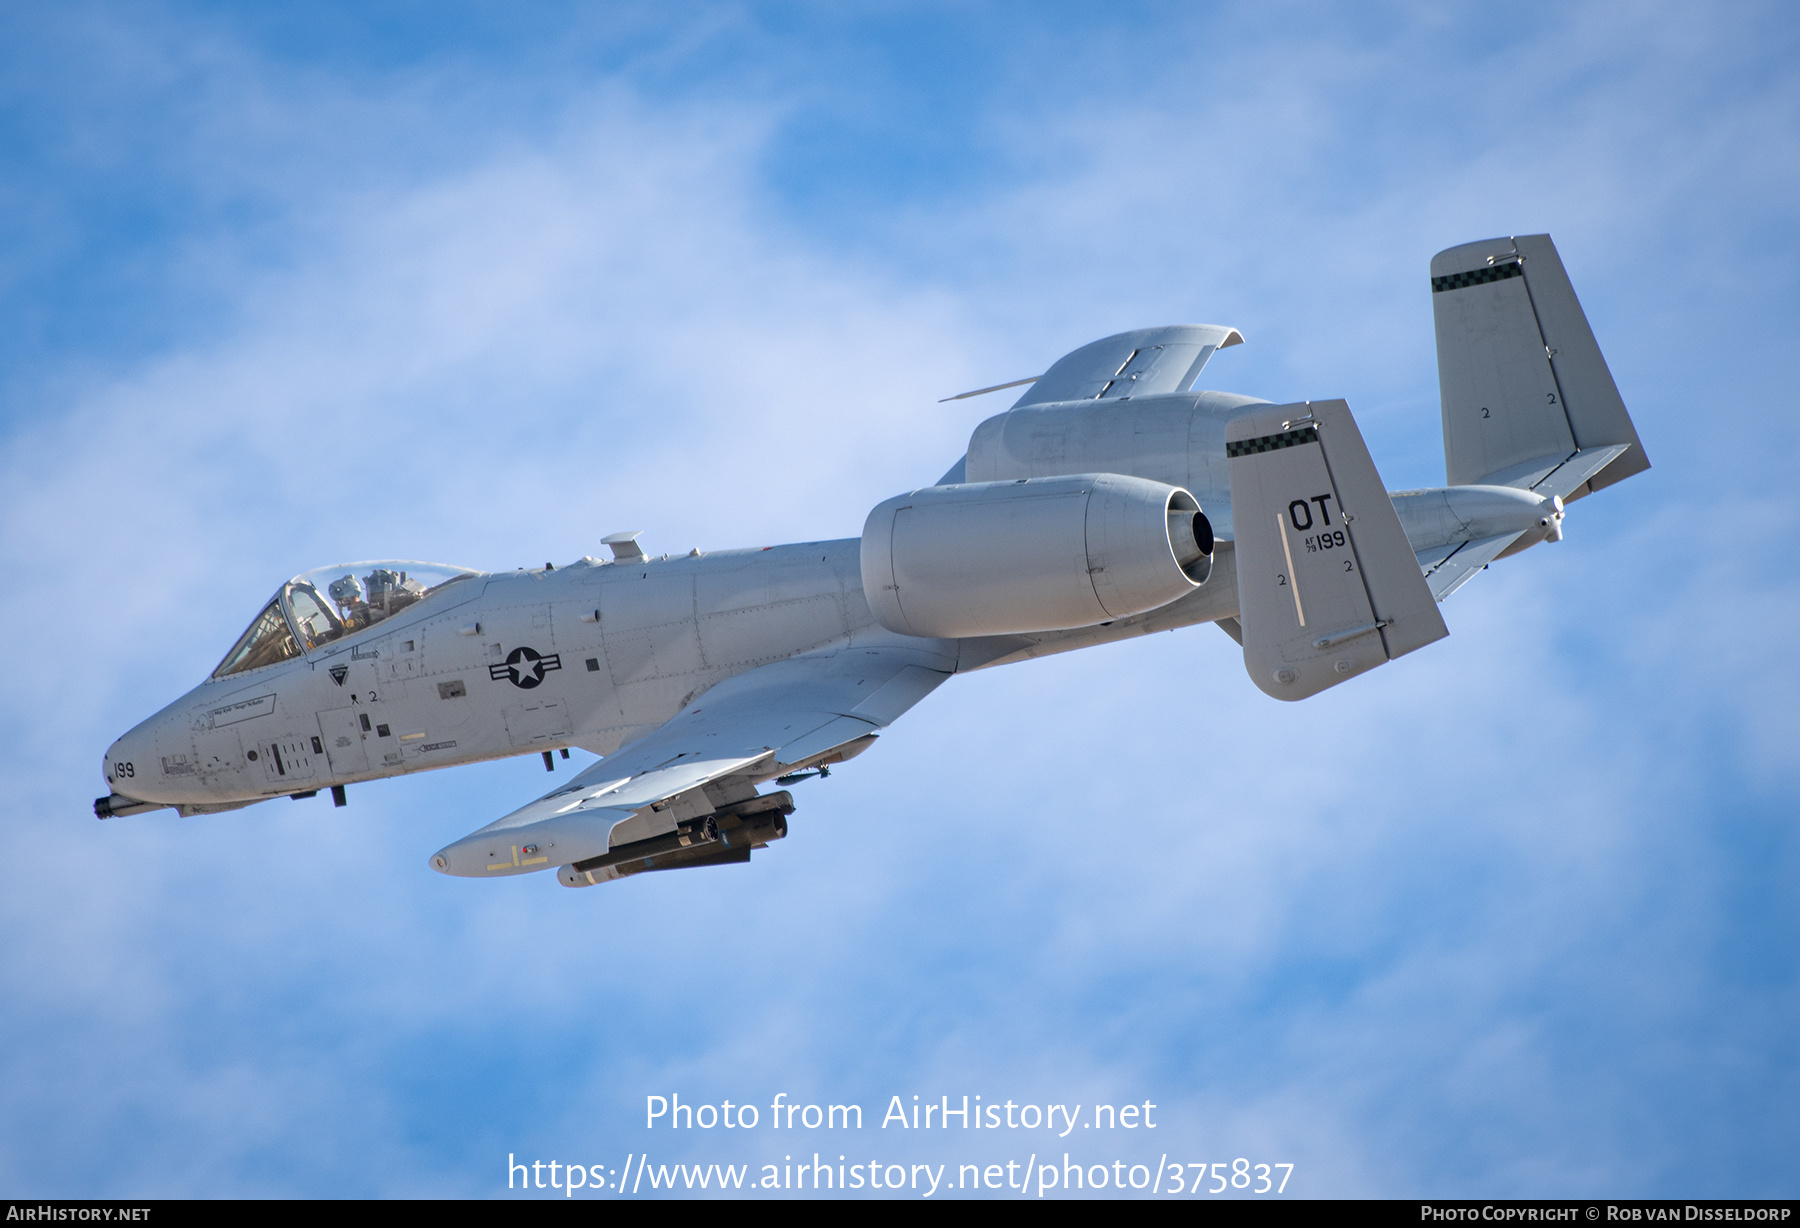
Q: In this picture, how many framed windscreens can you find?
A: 1